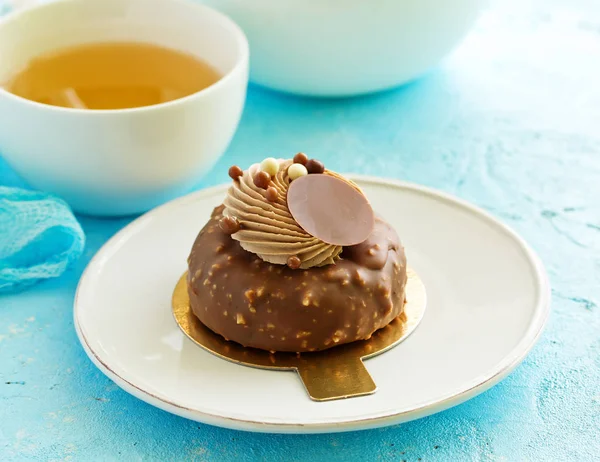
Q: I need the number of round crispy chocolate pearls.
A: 9